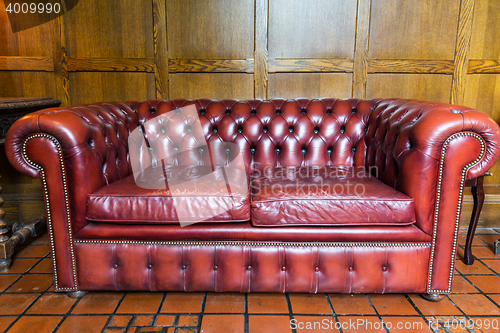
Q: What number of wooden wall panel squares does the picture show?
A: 12